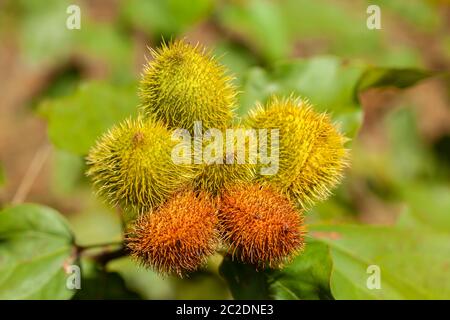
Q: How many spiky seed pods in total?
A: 6